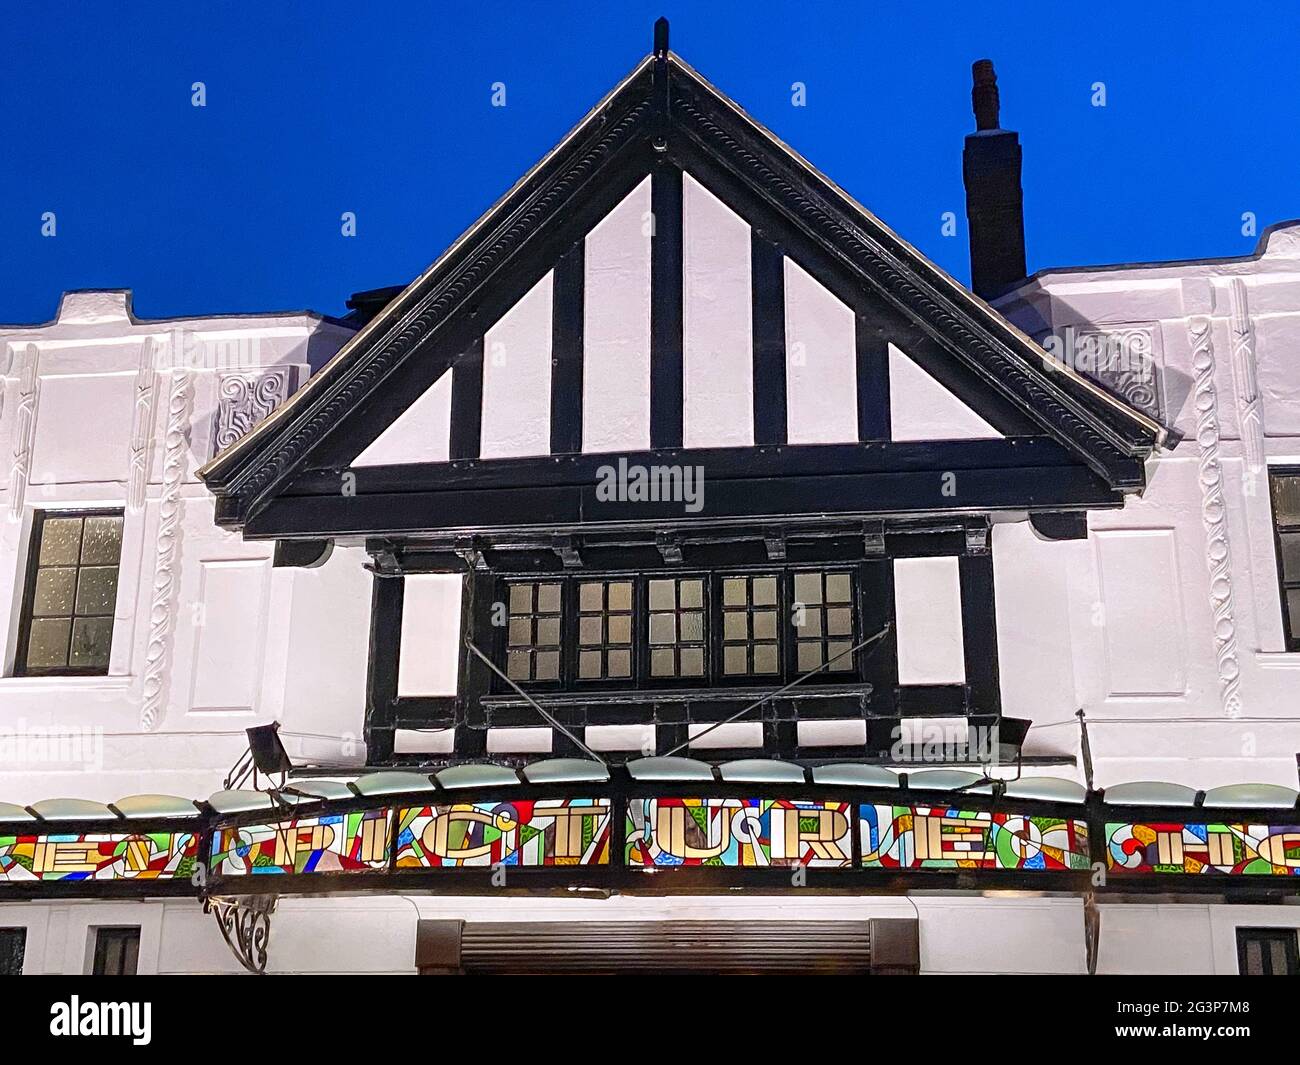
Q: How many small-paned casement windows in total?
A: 5